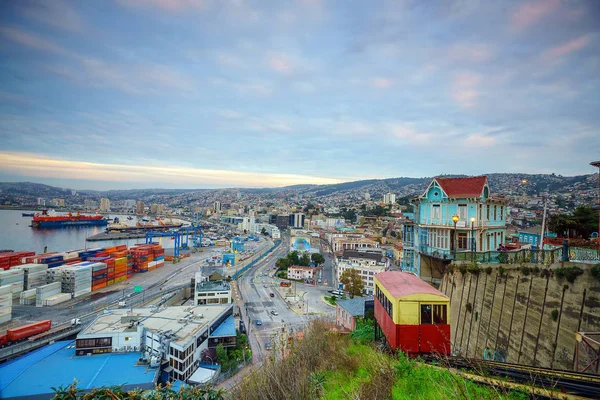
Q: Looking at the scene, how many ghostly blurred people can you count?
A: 0